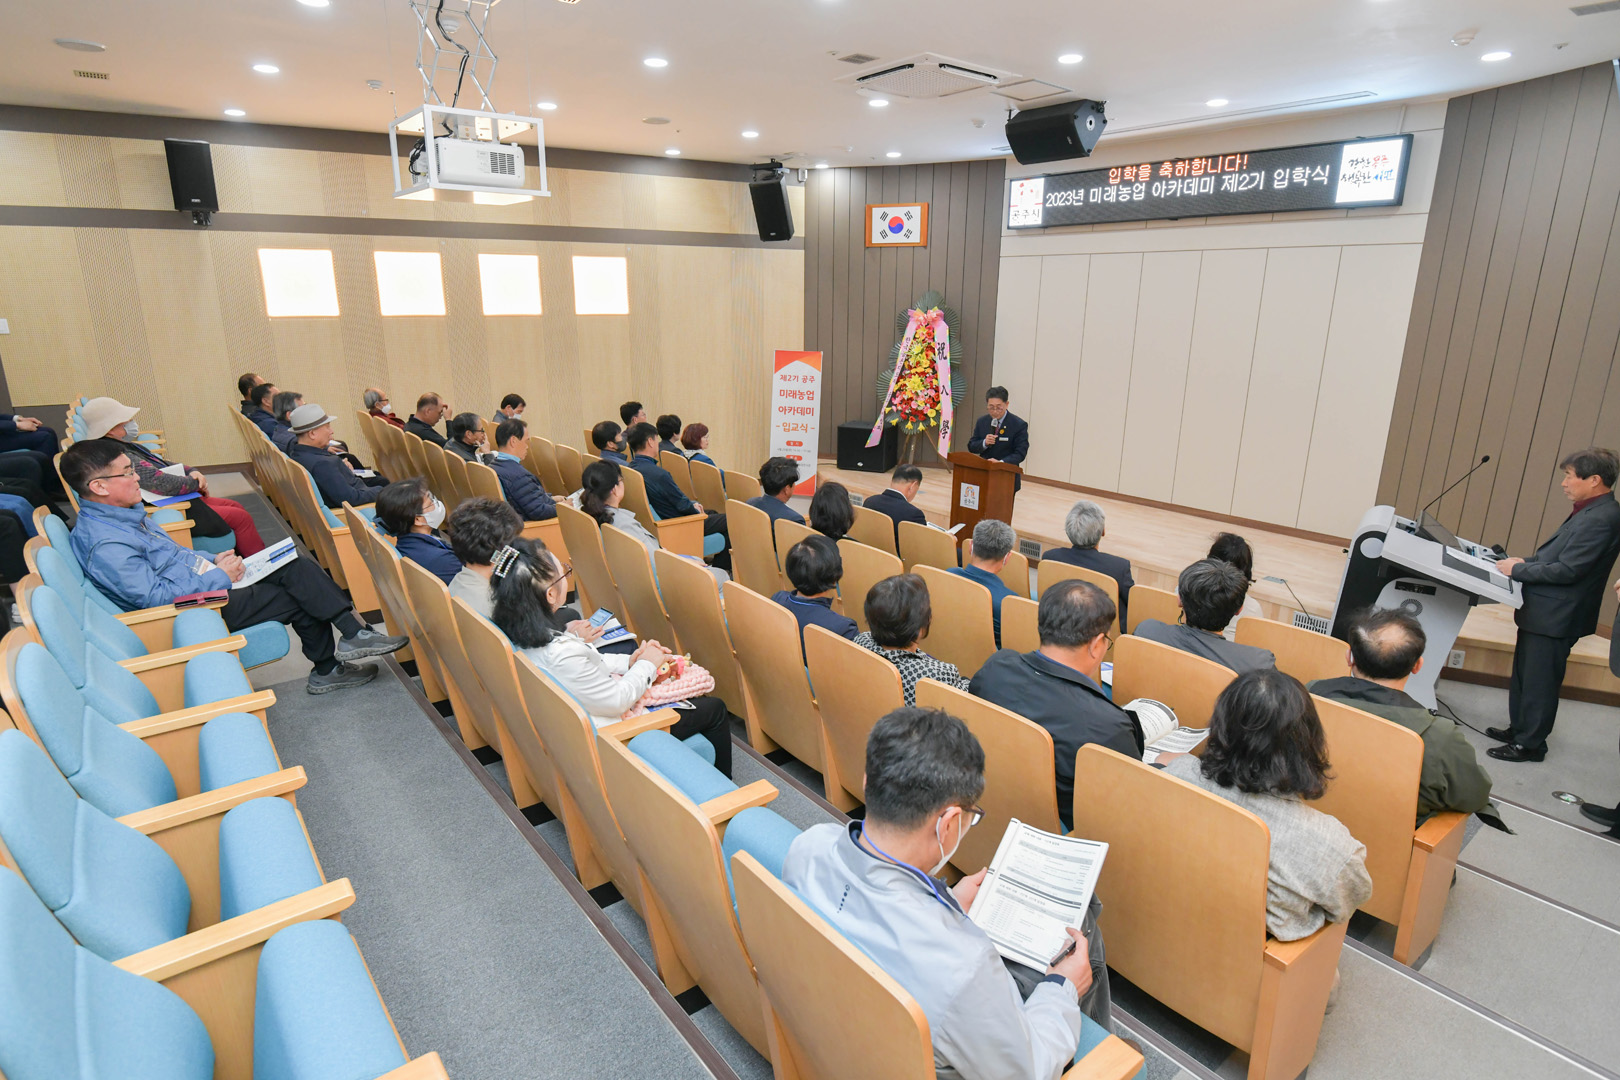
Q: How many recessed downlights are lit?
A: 13